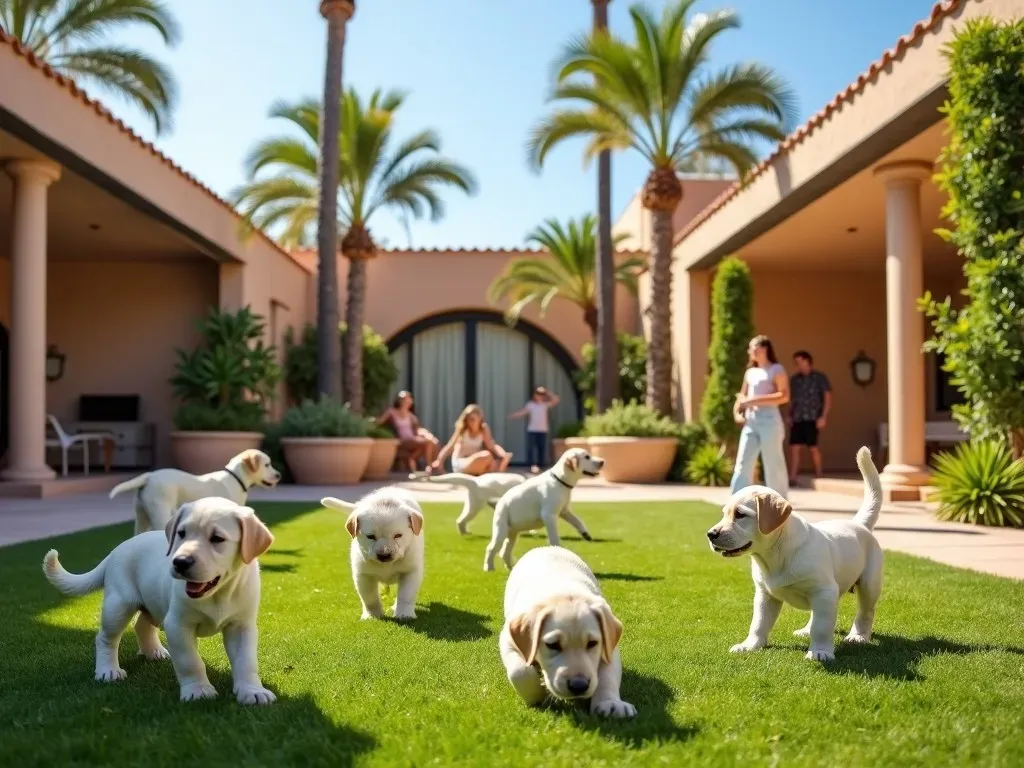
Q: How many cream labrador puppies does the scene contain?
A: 7